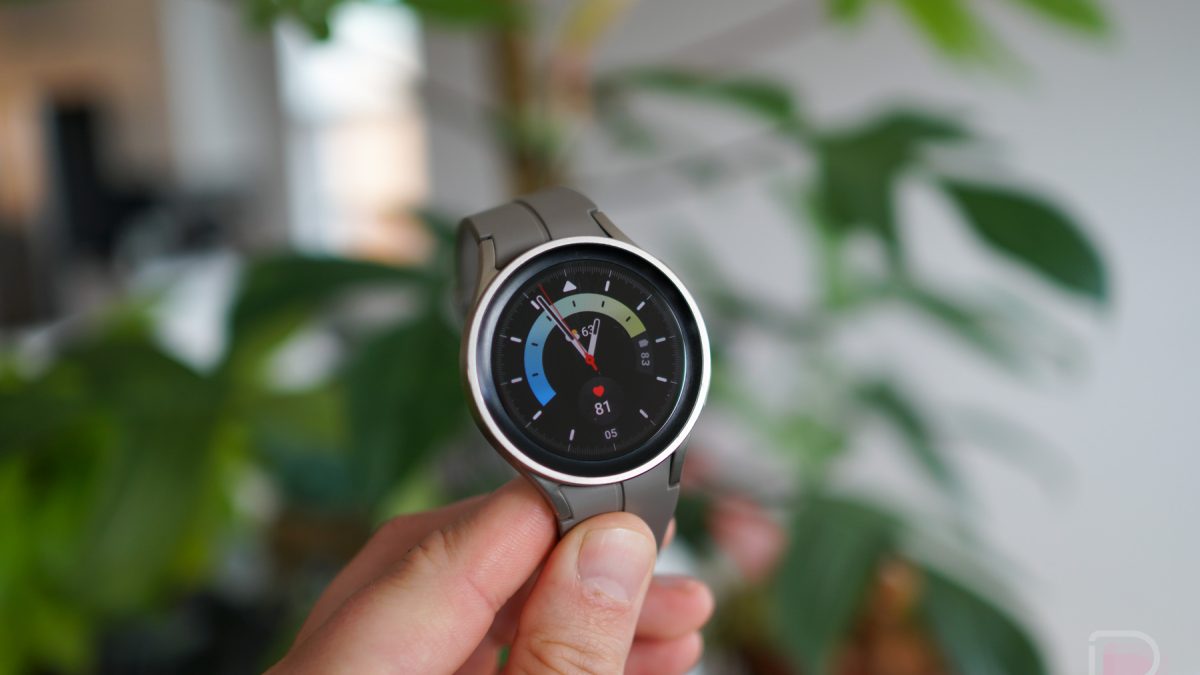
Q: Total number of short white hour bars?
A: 10